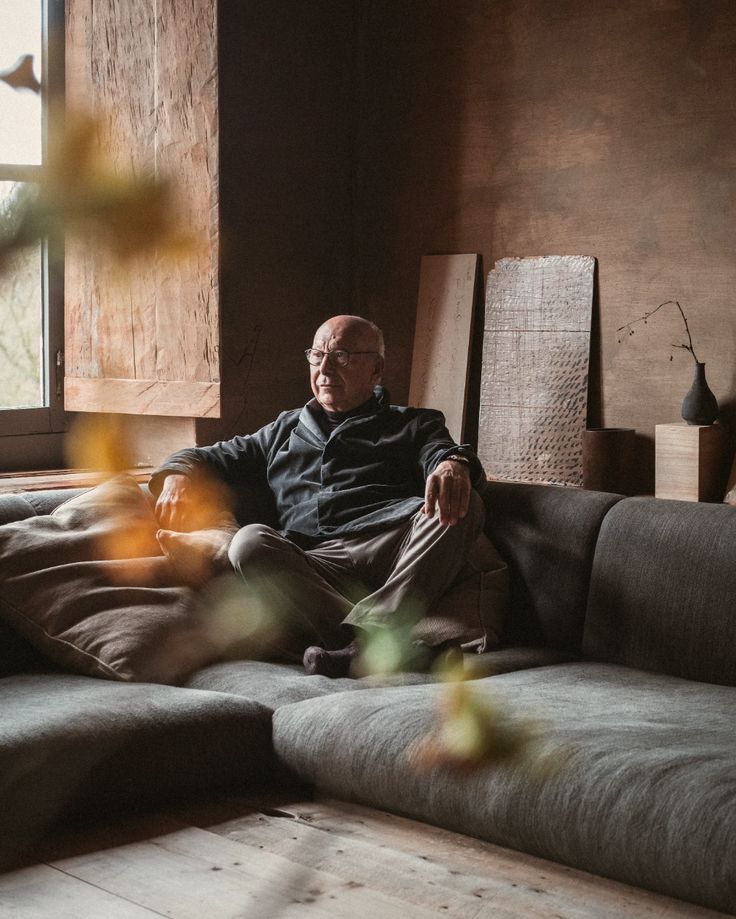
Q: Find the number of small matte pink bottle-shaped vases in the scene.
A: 0